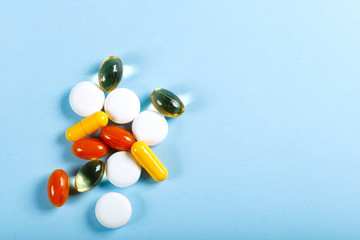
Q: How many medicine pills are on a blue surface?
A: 13